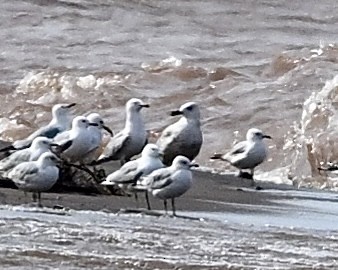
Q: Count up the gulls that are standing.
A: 10